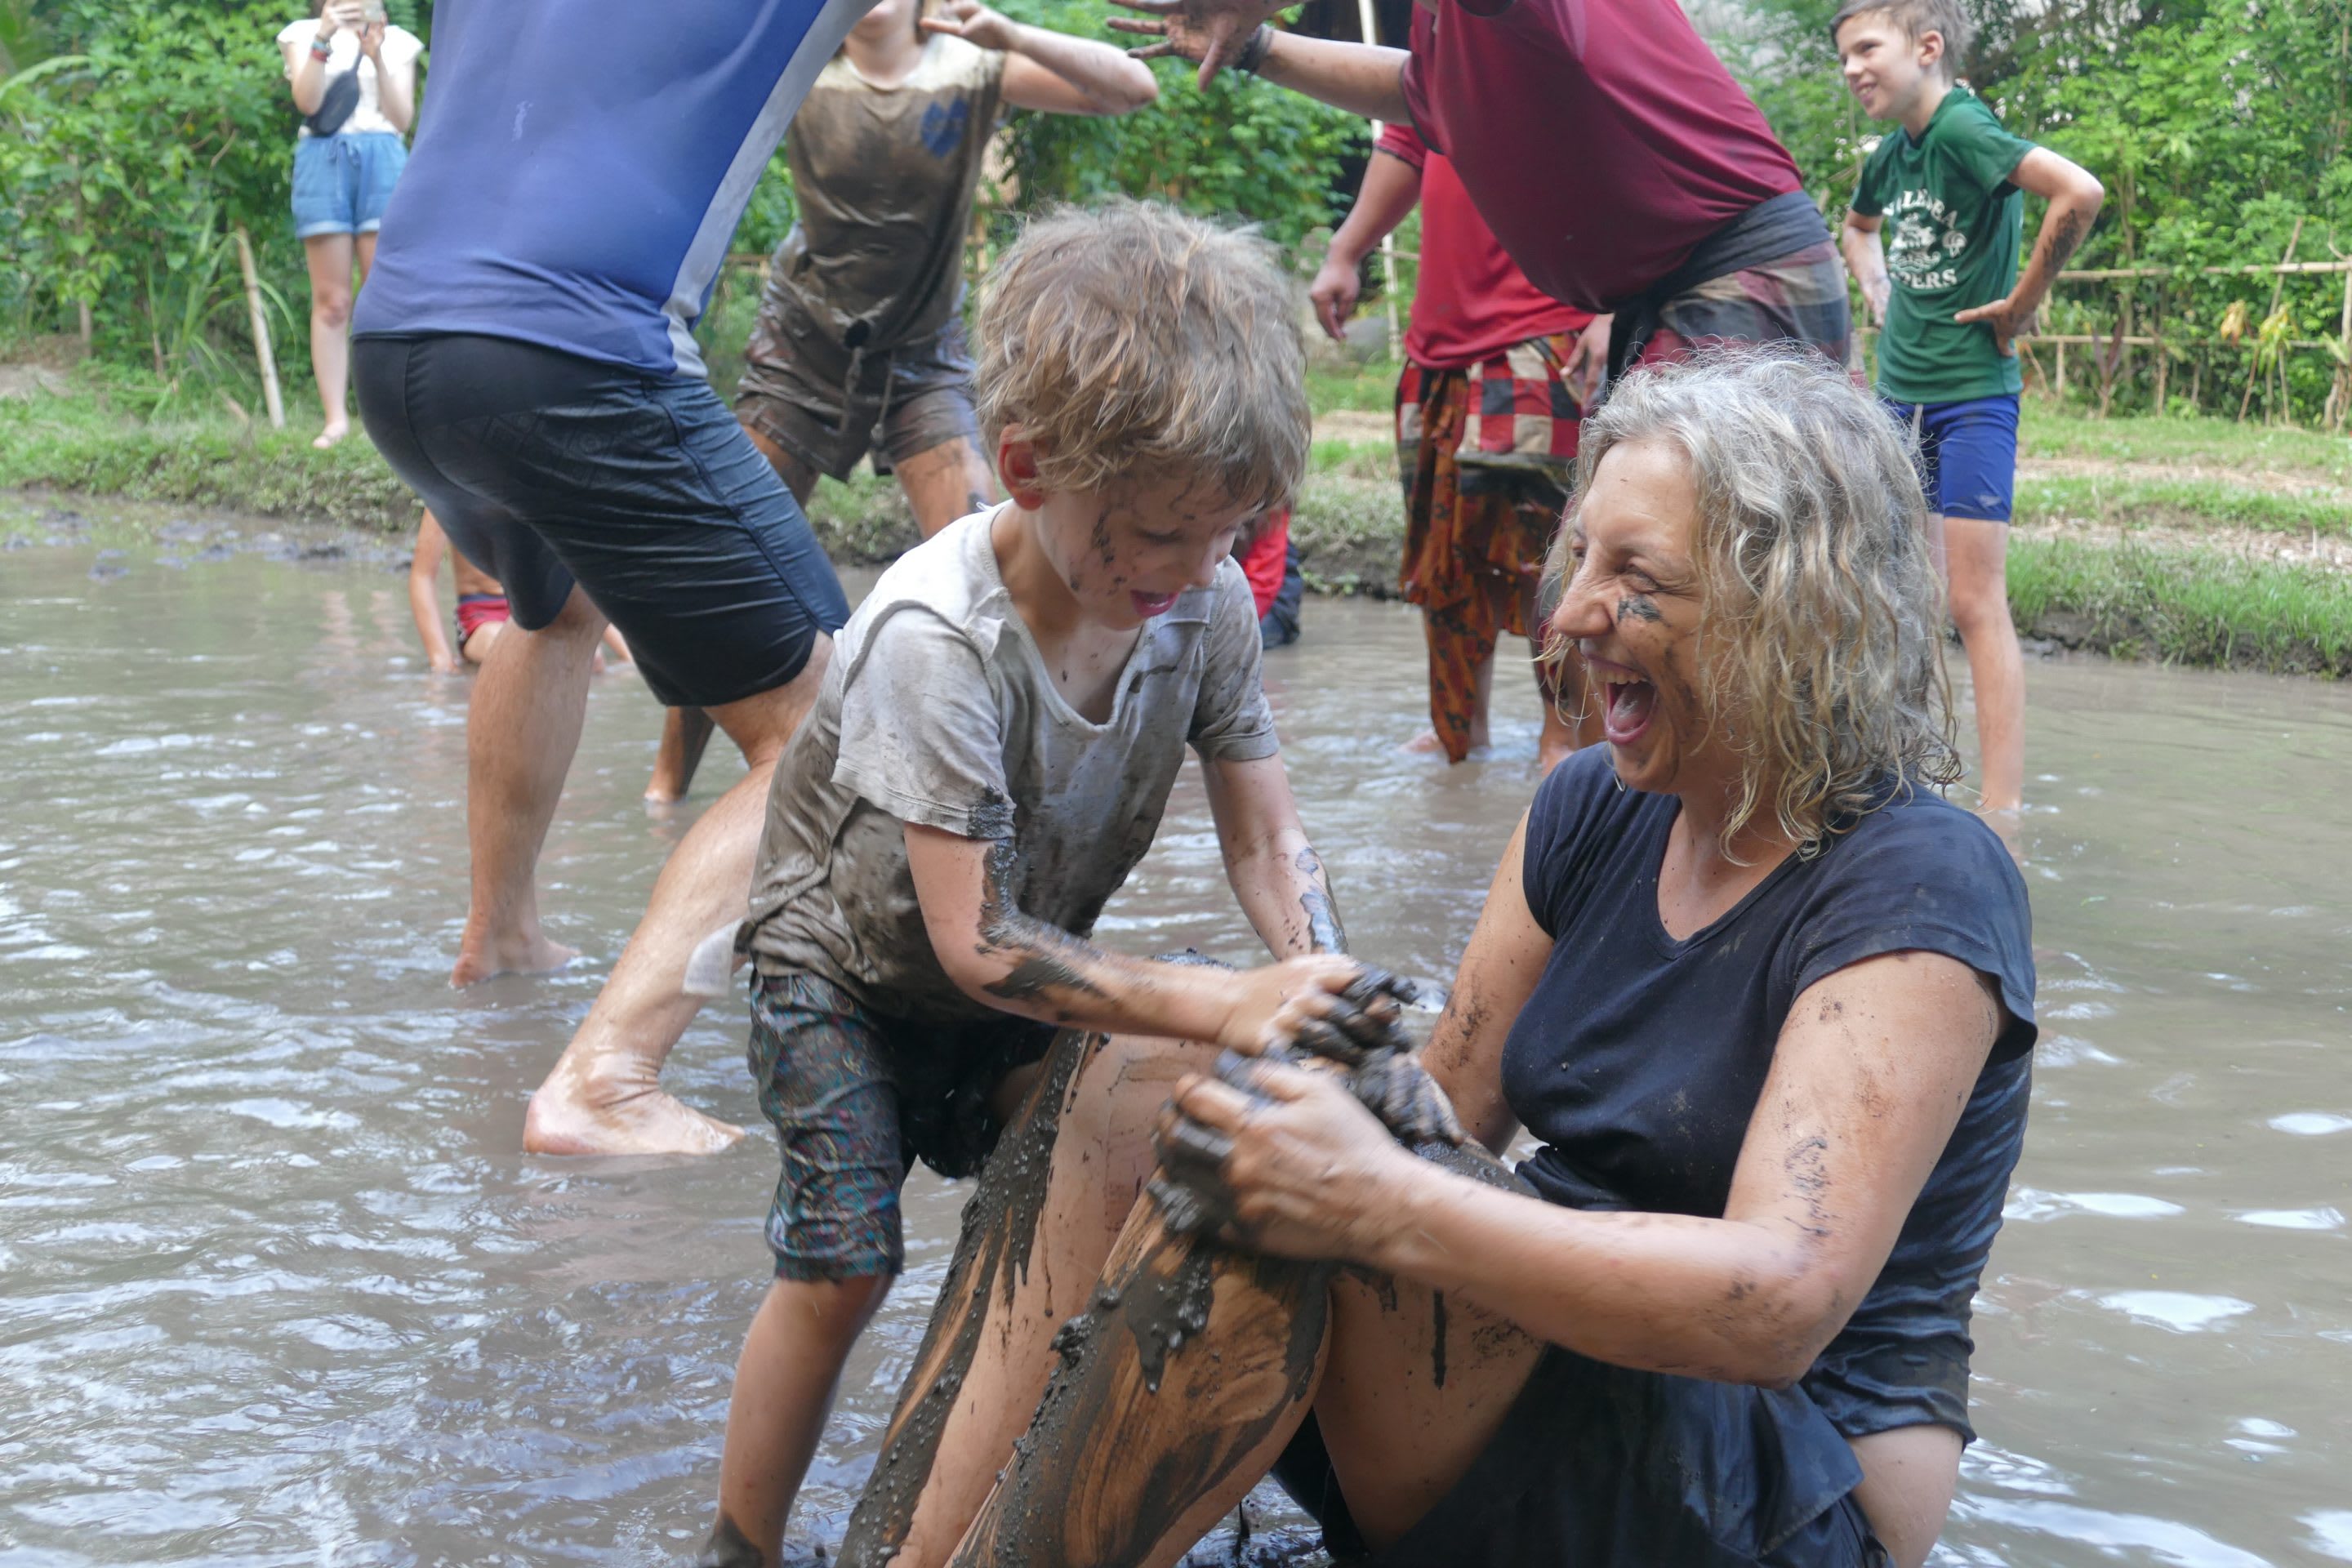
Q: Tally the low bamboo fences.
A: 1